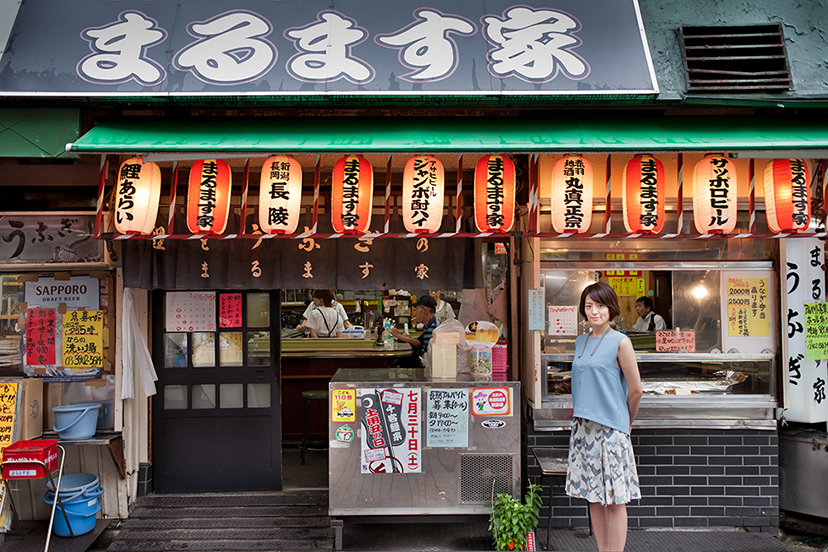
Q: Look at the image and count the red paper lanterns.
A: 5